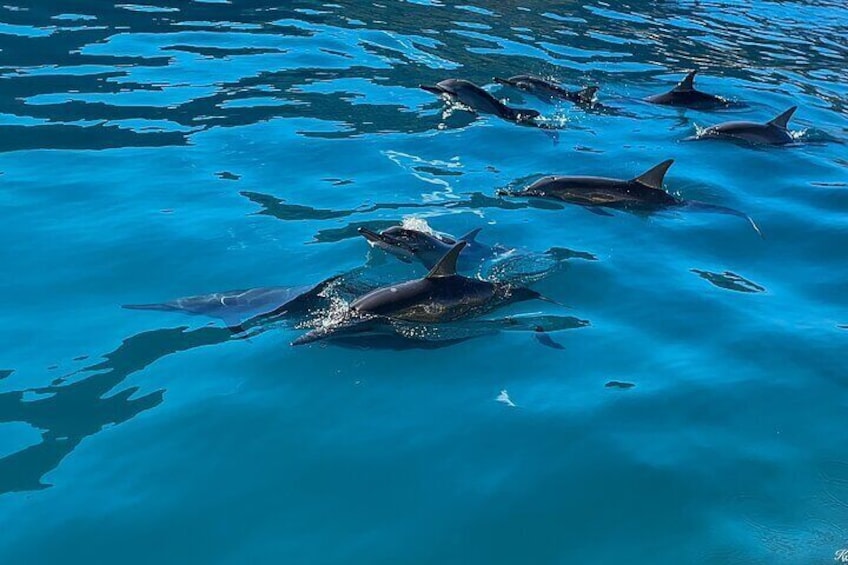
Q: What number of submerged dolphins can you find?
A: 1